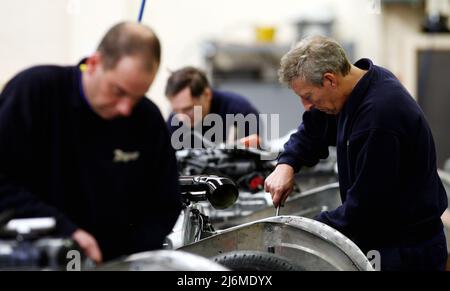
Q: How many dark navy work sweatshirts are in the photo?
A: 3